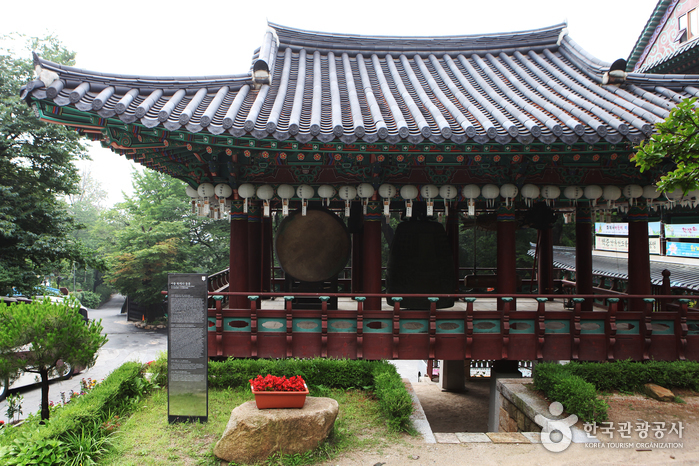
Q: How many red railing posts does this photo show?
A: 14